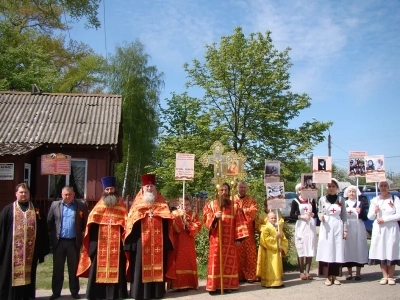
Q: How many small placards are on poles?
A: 7